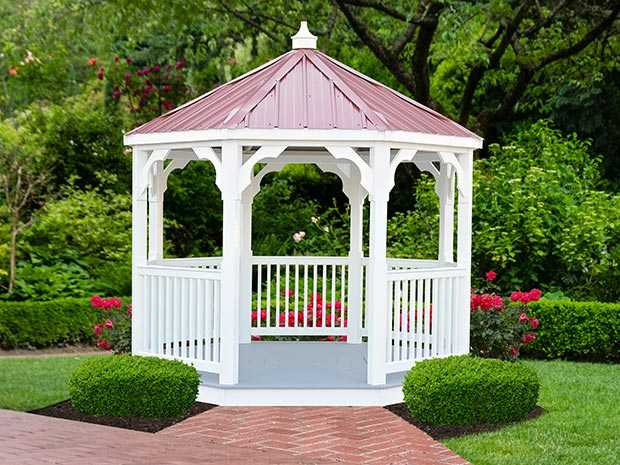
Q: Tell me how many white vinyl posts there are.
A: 8